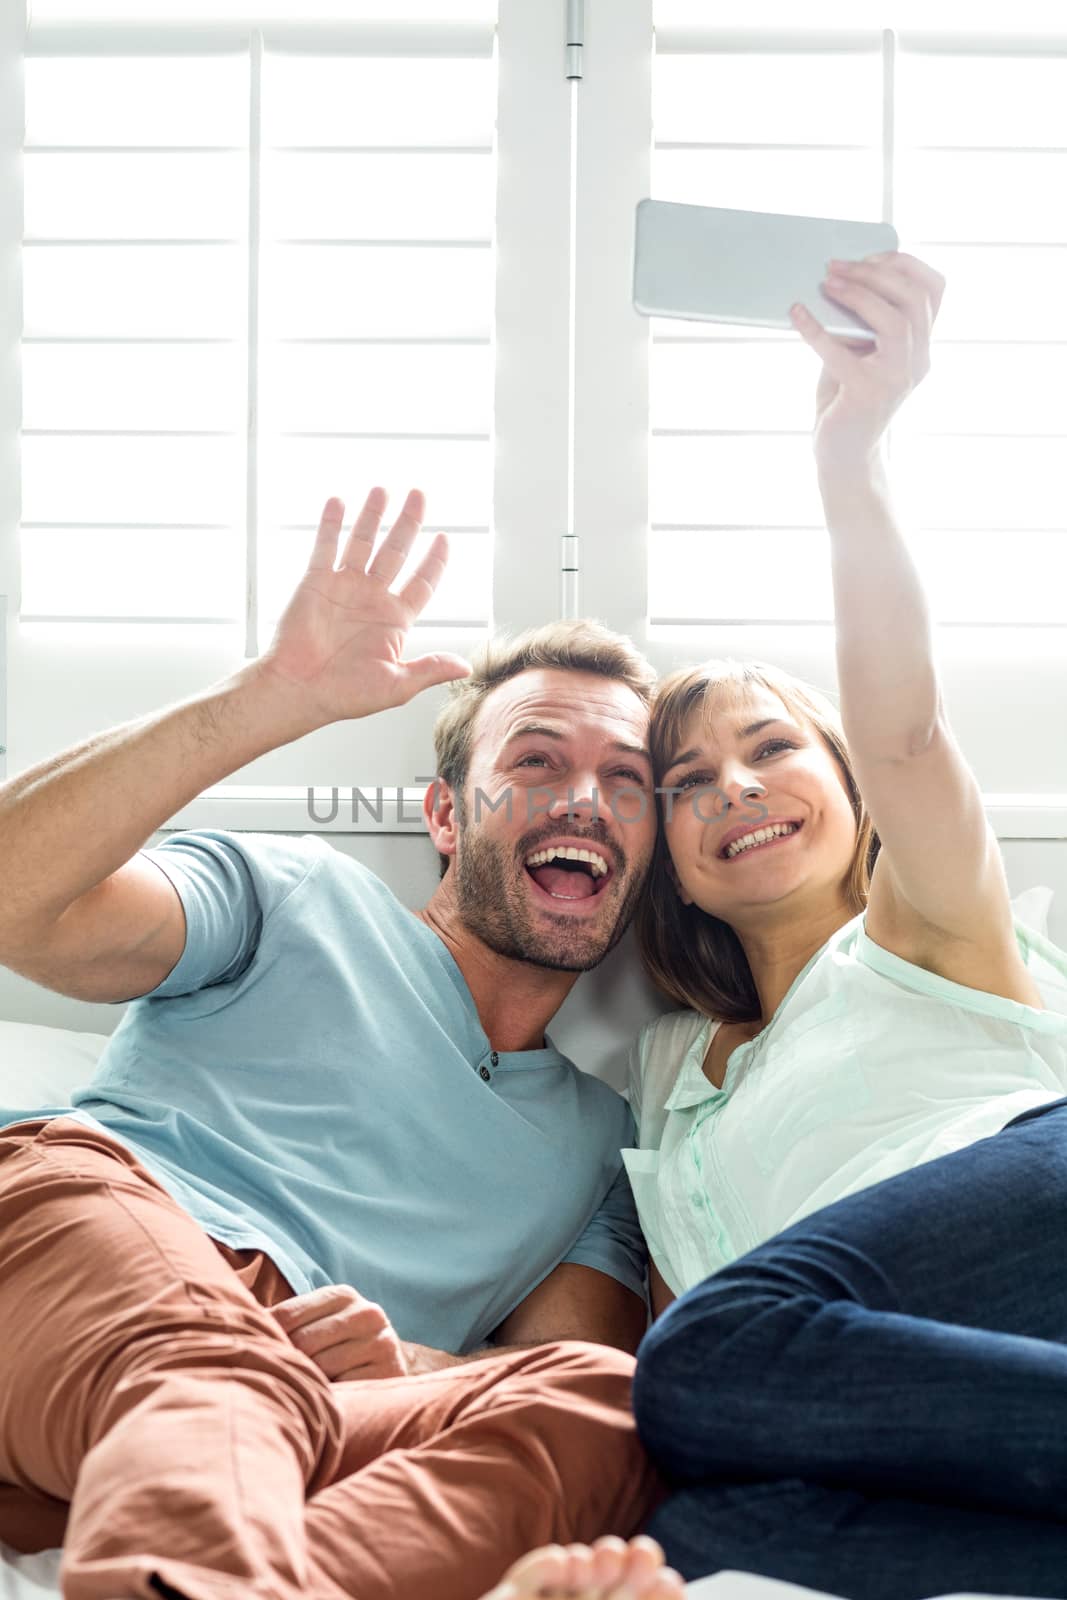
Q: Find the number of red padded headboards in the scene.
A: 0